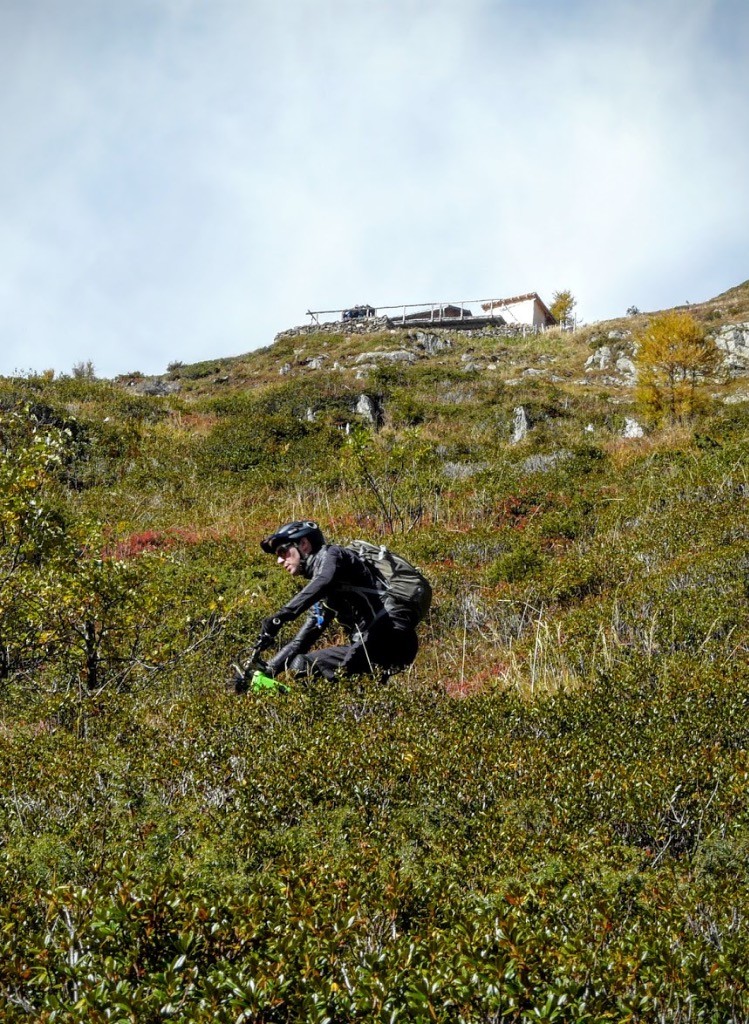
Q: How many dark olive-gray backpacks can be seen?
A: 1